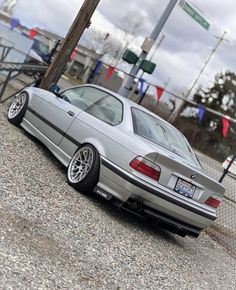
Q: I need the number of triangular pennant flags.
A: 9